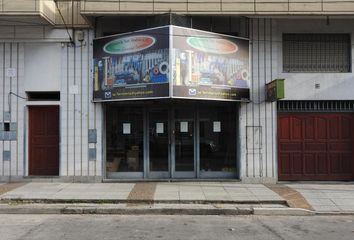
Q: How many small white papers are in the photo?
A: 4